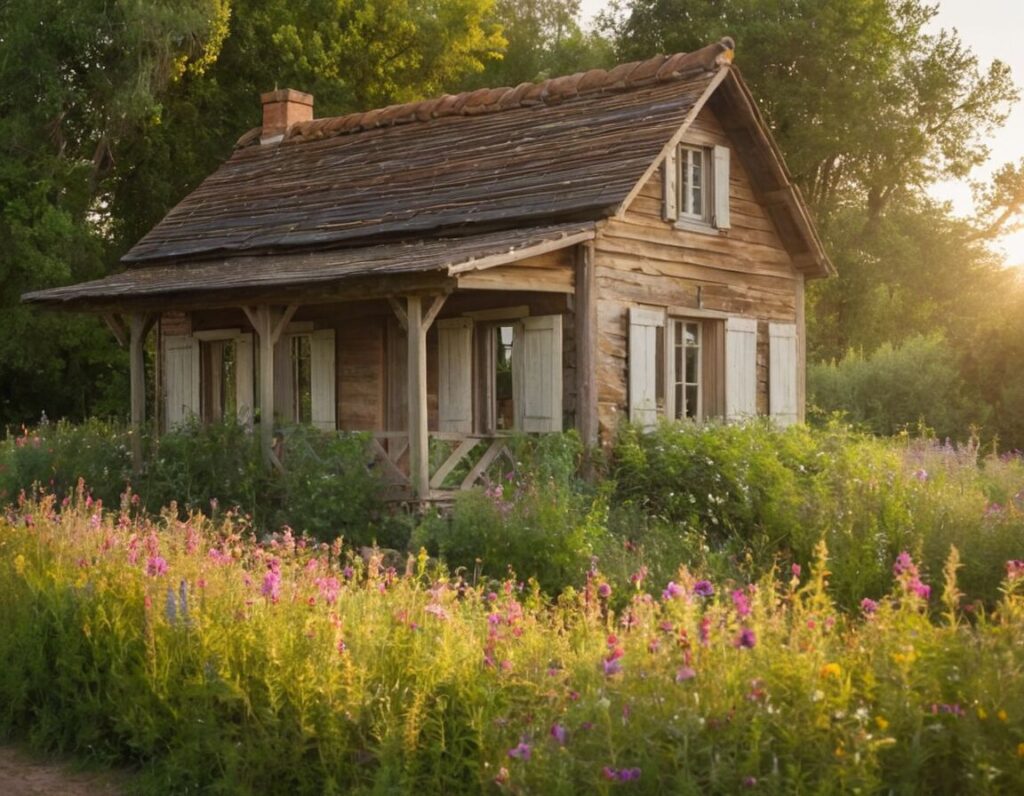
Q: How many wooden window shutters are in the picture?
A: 11